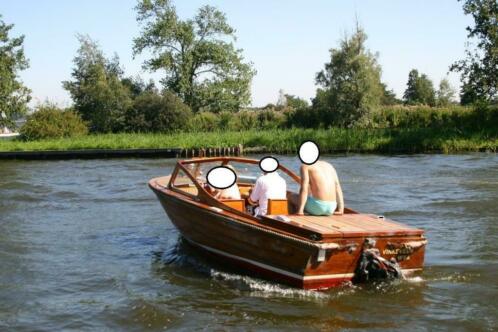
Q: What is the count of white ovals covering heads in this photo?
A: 3